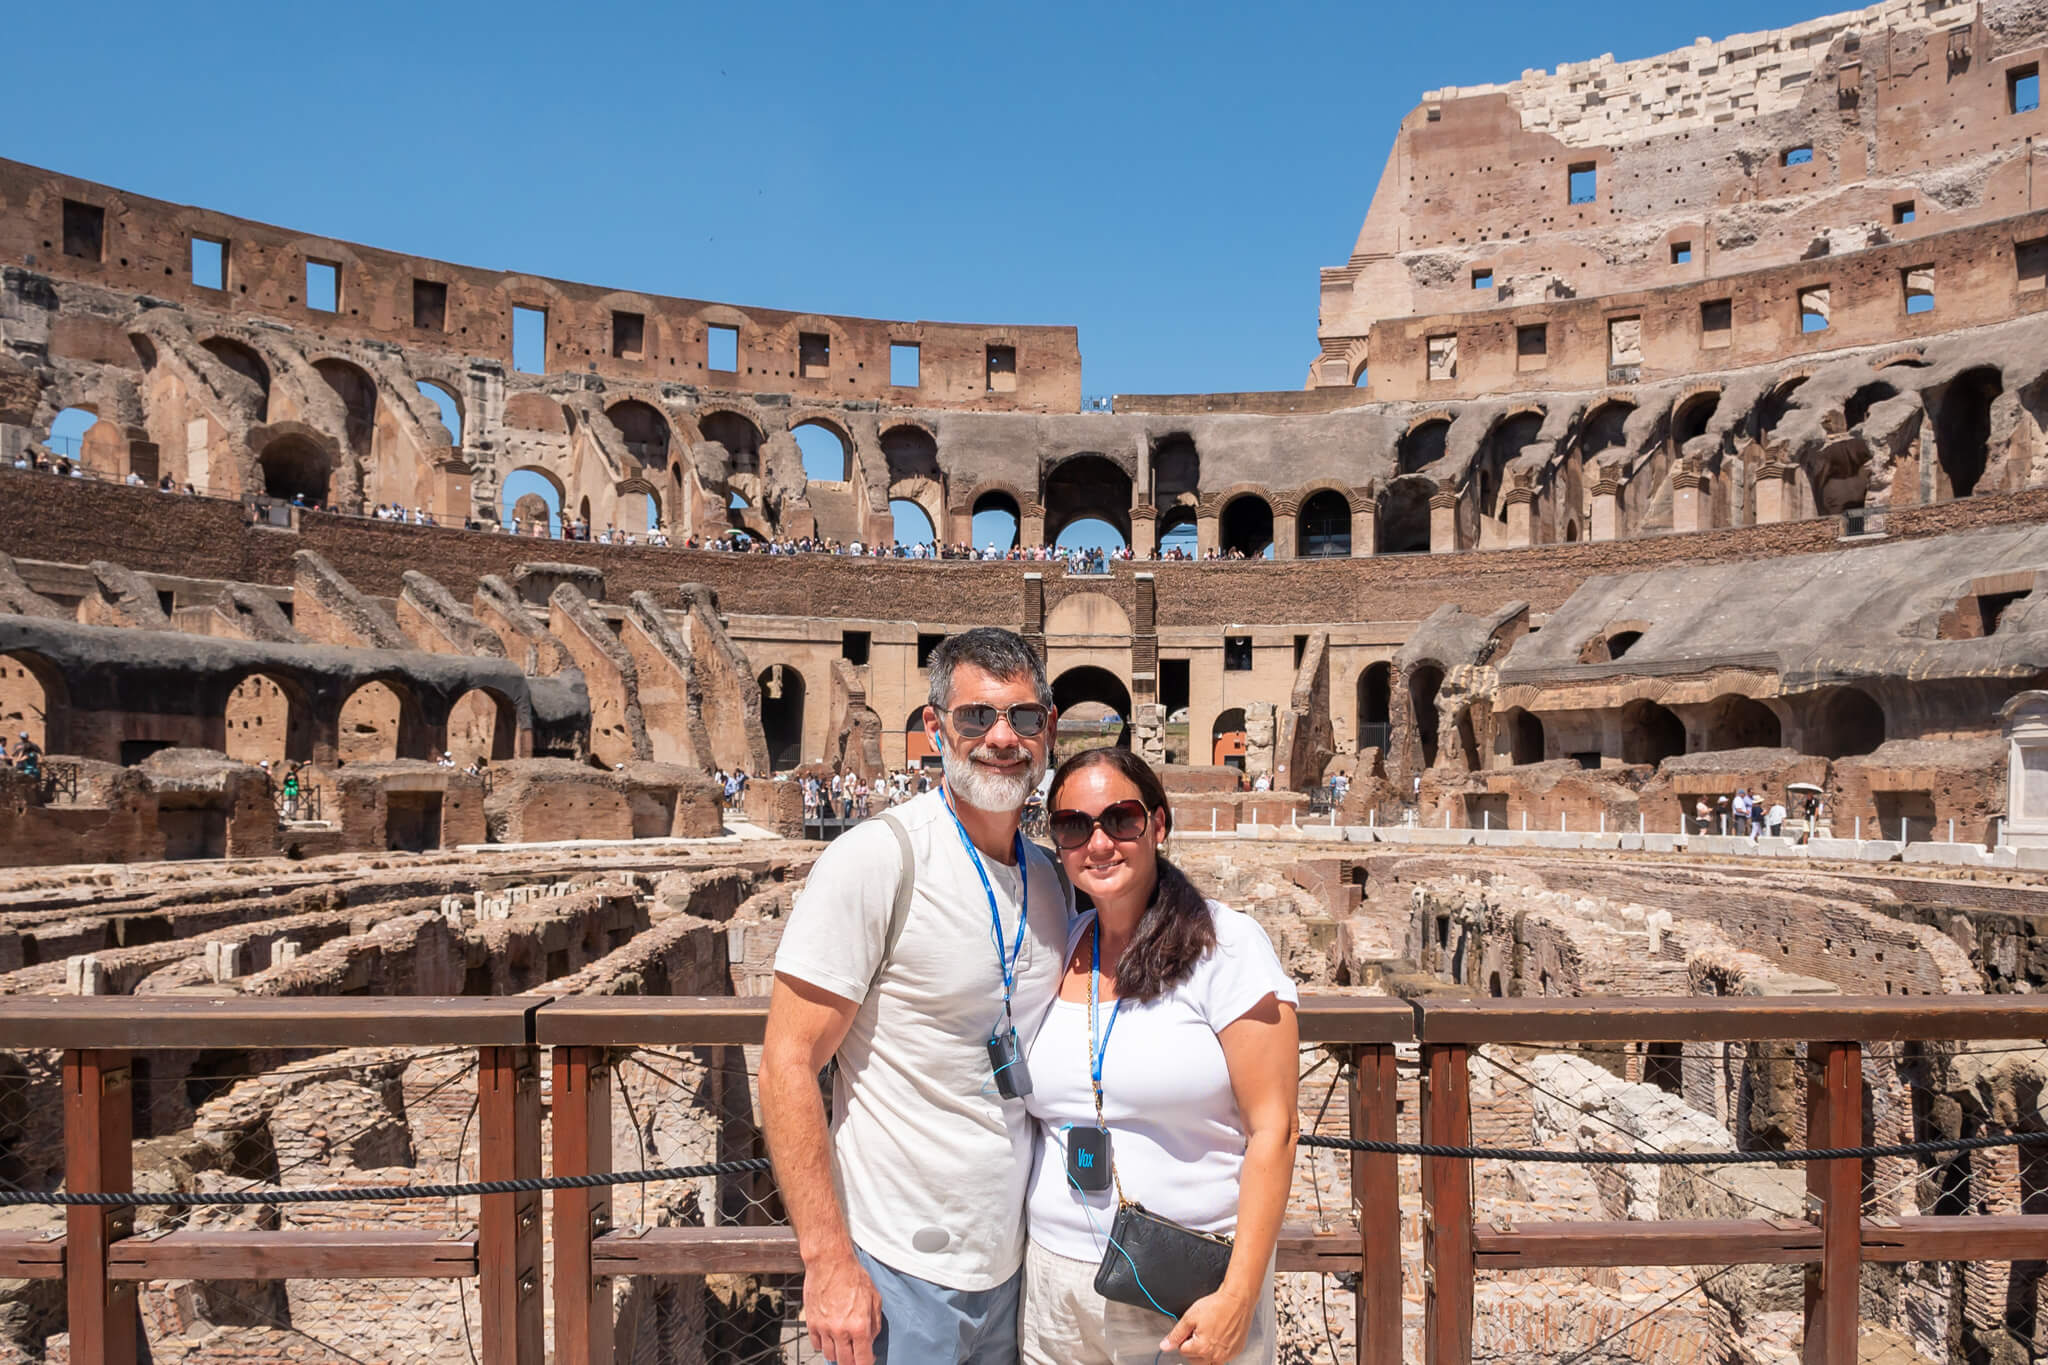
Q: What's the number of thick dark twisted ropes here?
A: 2